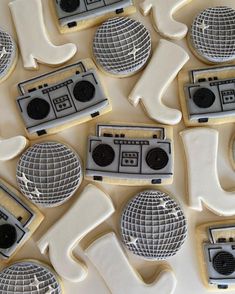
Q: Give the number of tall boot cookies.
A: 7